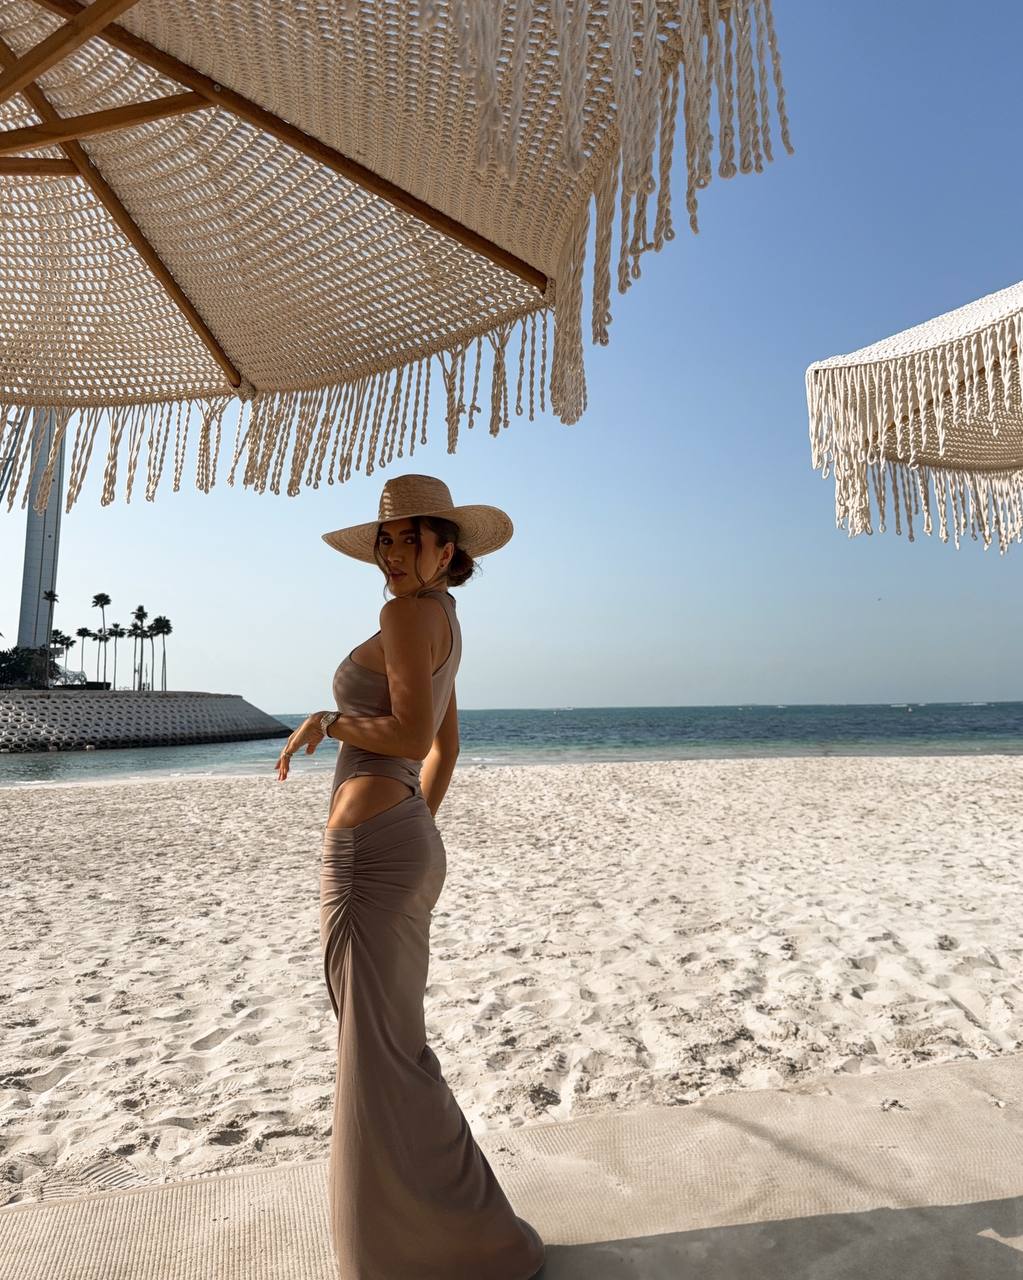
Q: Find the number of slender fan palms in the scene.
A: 11